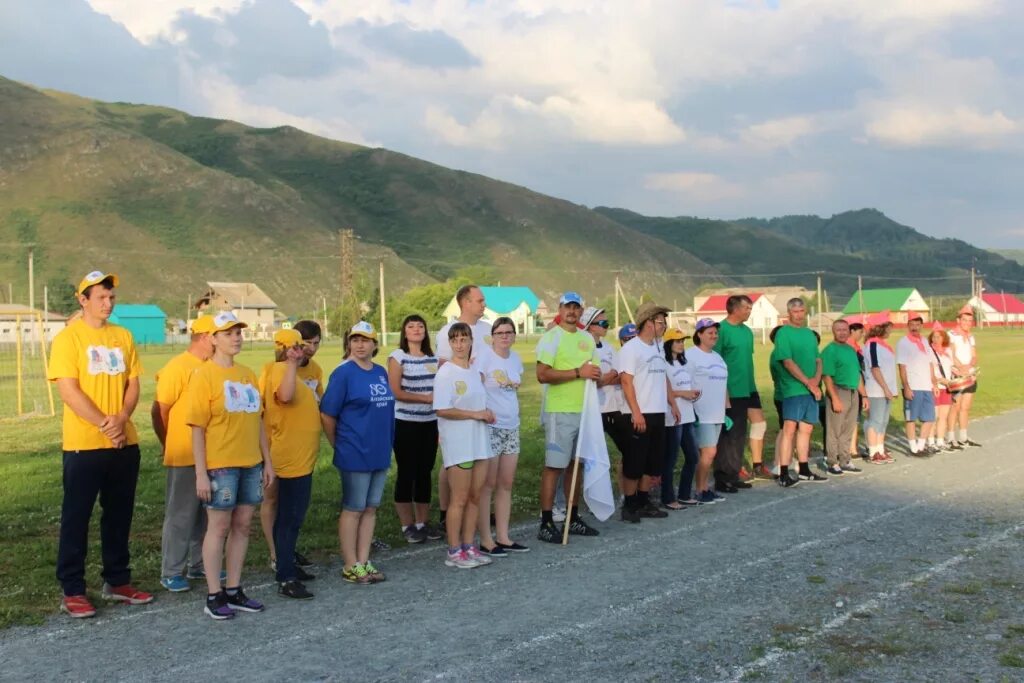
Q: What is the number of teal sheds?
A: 1